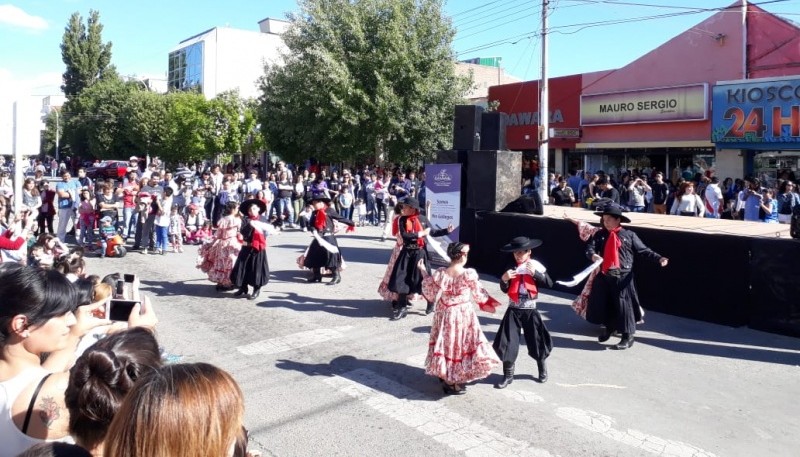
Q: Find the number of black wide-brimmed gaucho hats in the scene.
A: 5